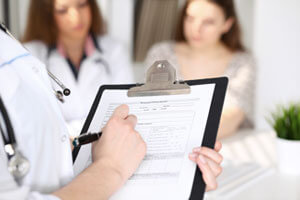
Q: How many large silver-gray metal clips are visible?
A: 1